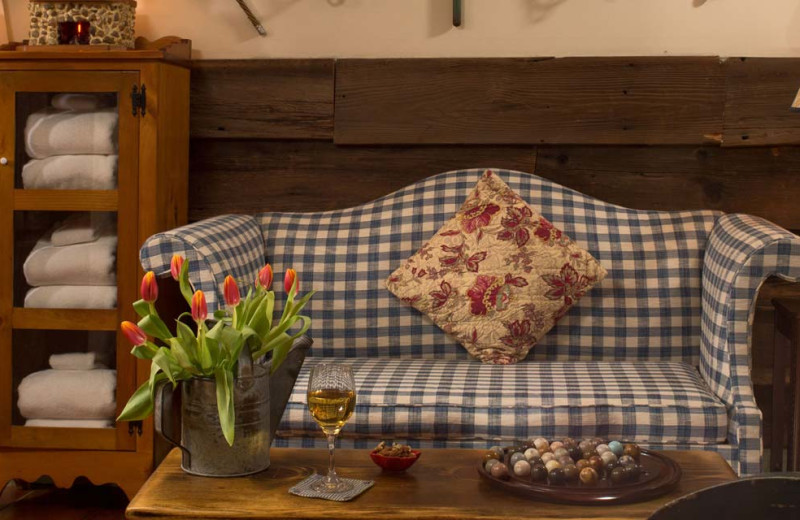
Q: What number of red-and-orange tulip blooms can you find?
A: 7